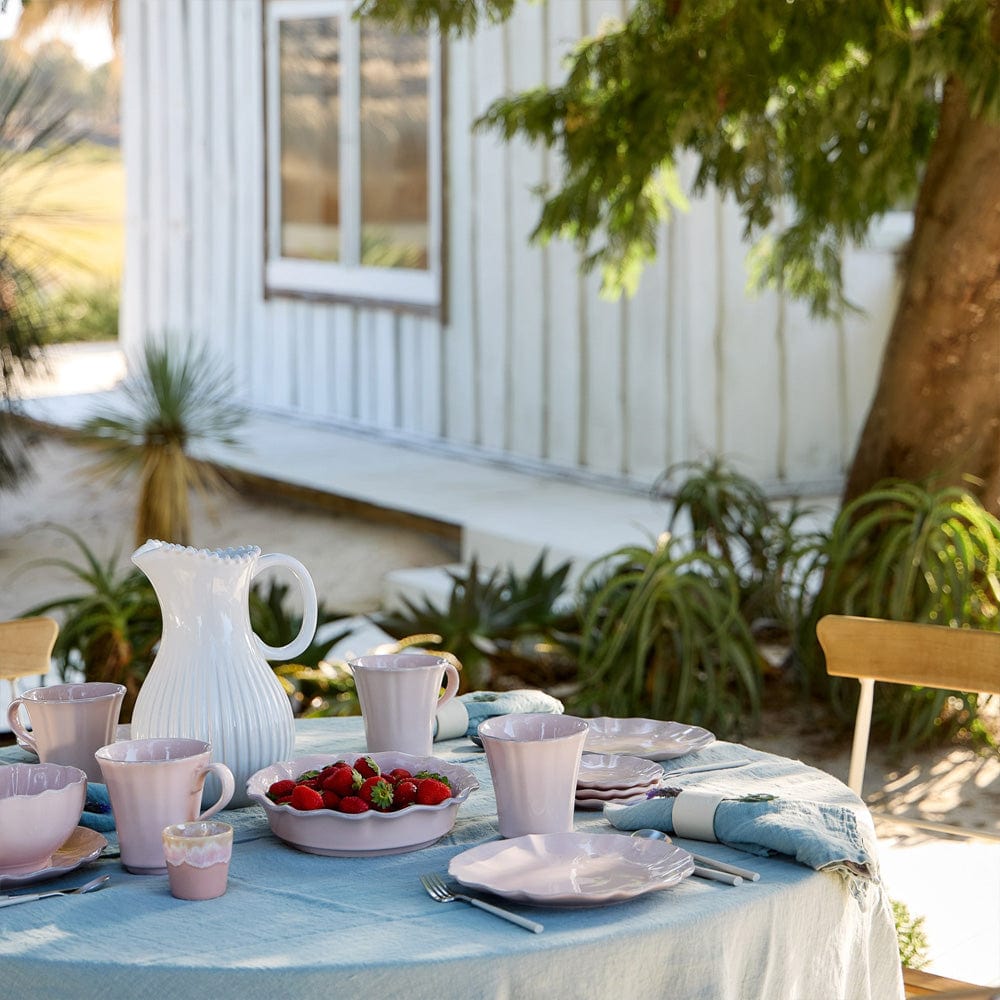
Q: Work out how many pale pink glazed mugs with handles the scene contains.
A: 3